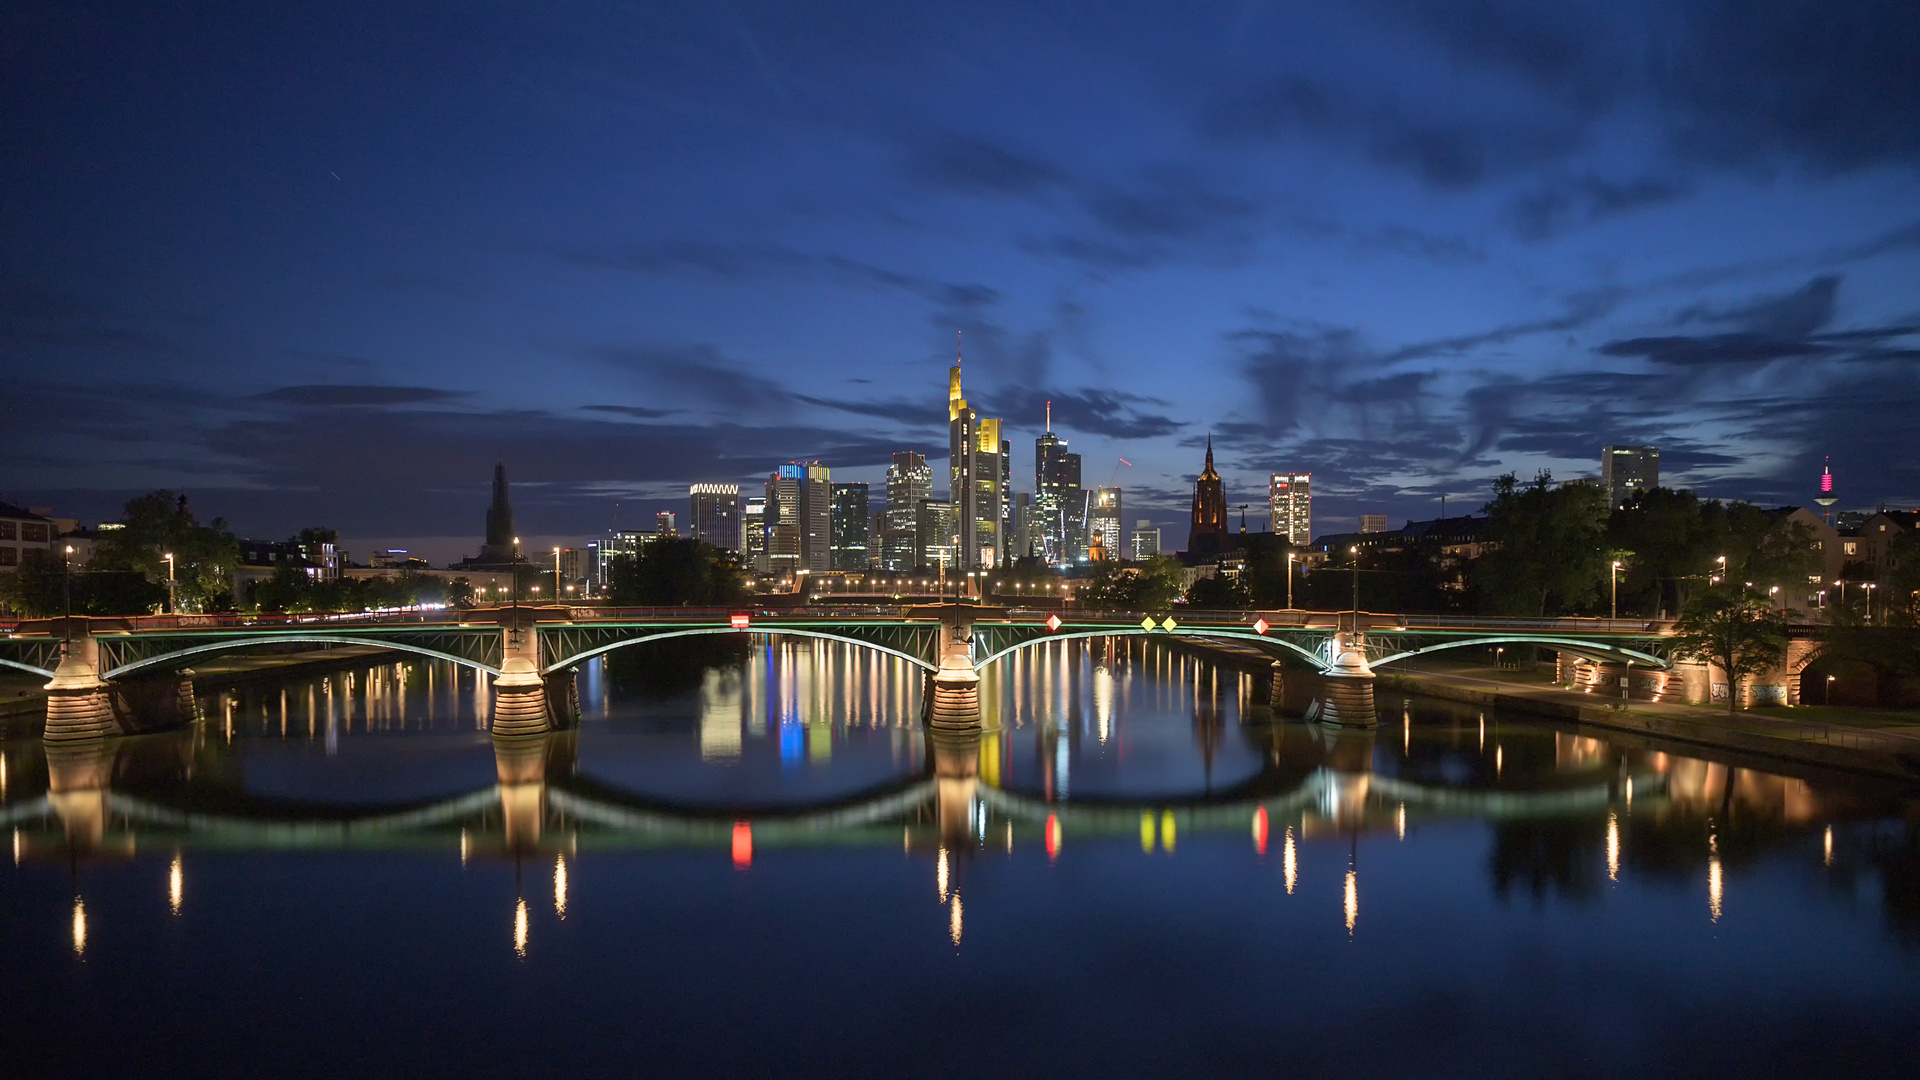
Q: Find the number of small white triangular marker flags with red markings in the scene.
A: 2